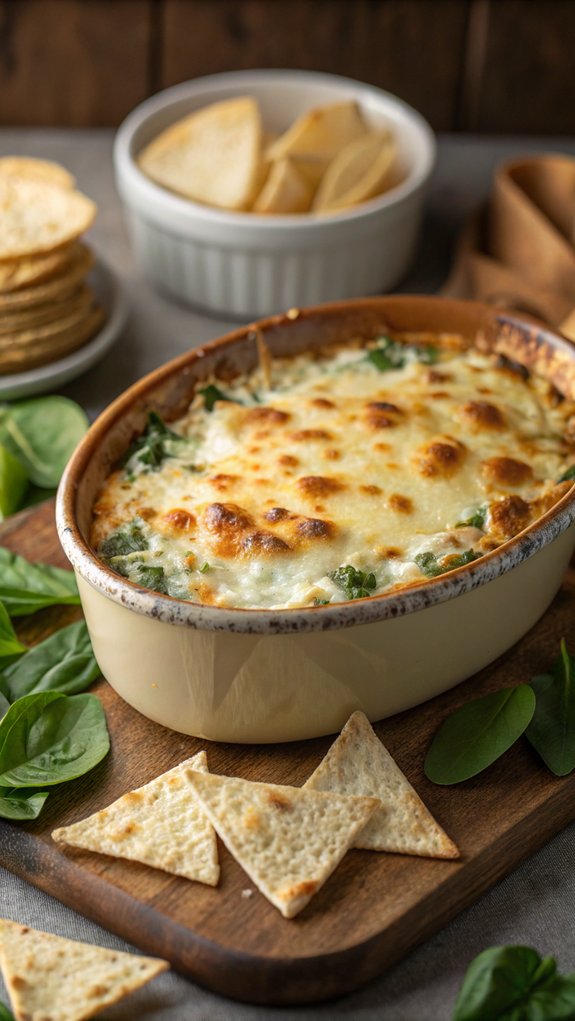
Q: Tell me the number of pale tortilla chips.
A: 4